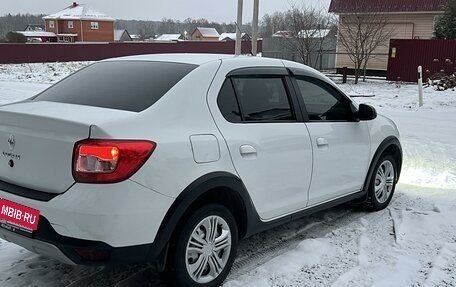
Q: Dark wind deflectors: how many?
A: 2